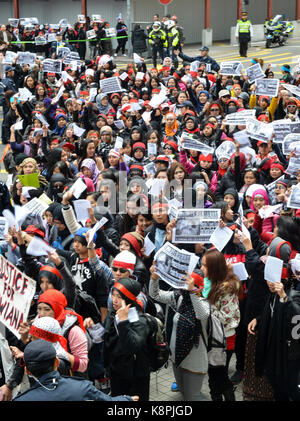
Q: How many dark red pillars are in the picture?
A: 6